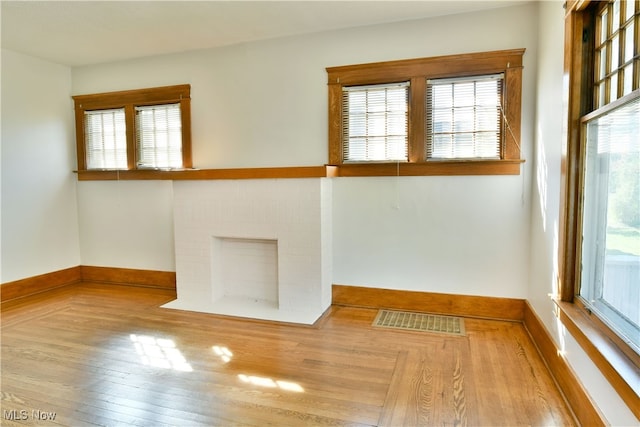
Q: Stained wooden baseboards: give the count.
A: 4